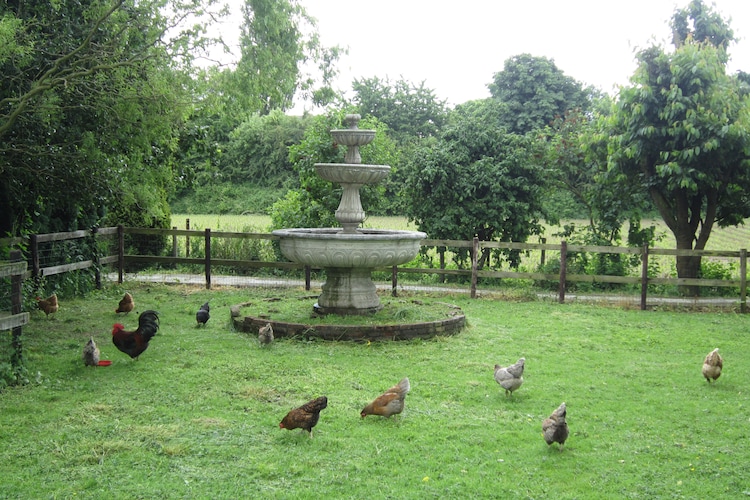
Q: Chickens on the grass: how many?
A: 11